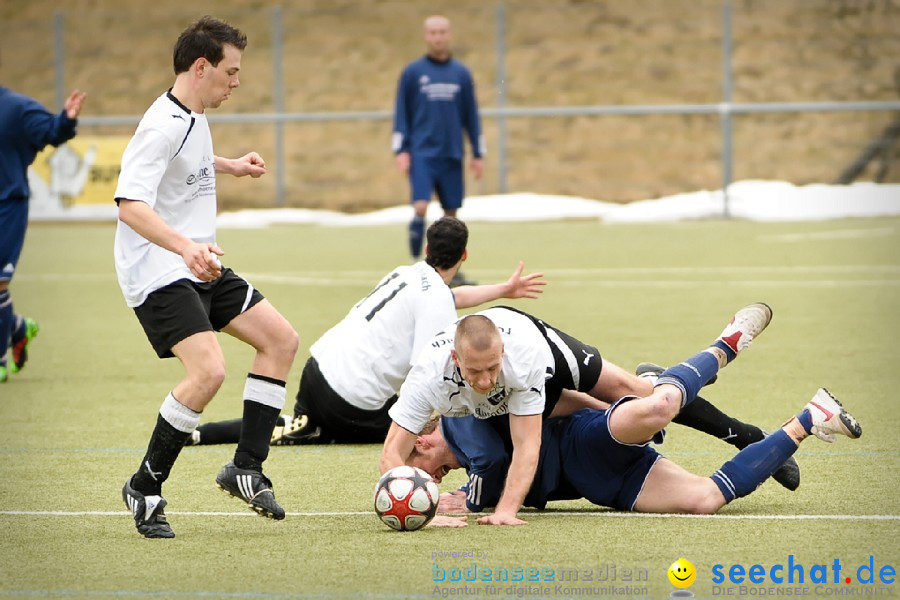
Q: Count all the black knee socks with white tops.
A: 2